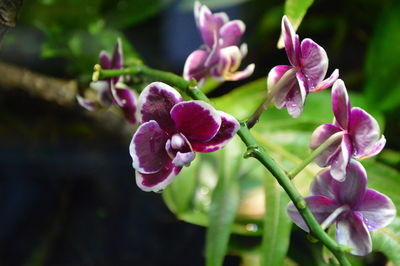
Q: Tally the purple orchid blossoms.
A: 6